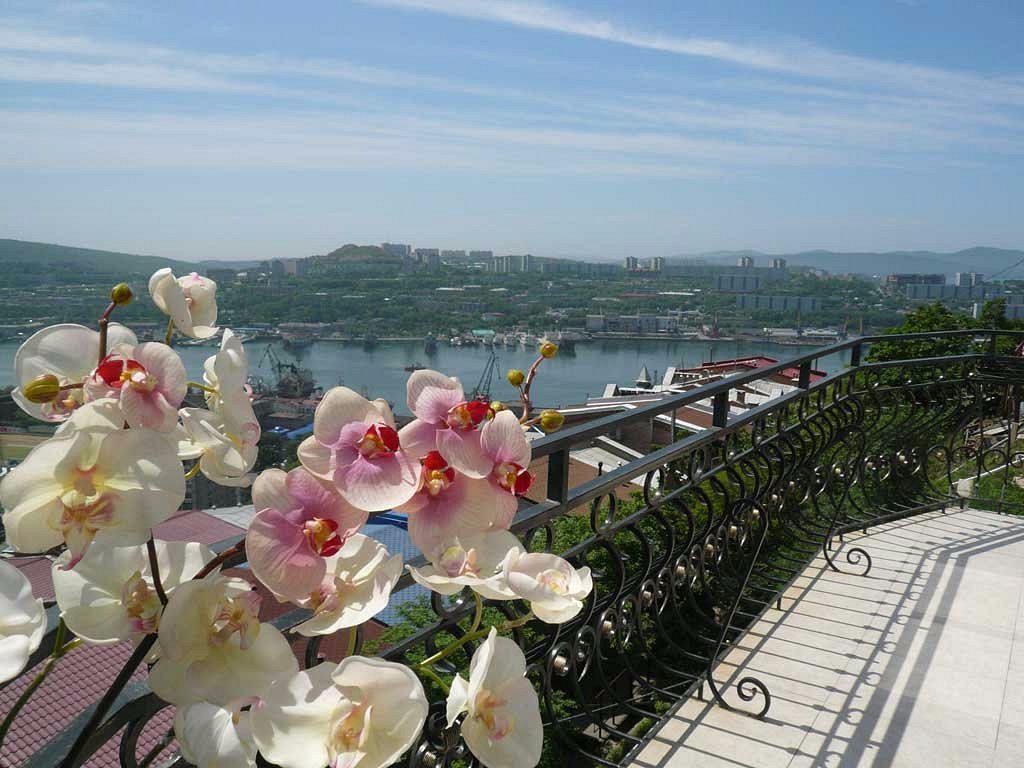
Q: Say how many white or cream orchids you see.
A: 14